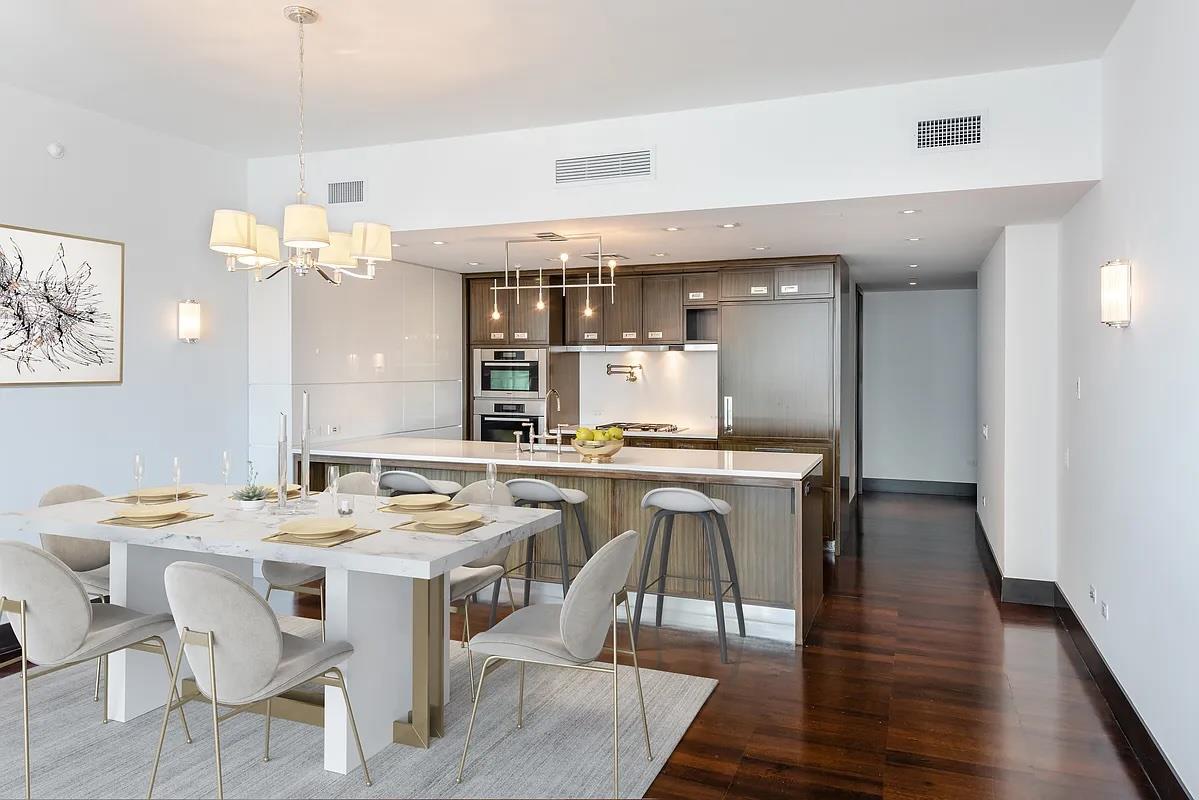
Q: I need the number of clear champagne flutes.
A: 6